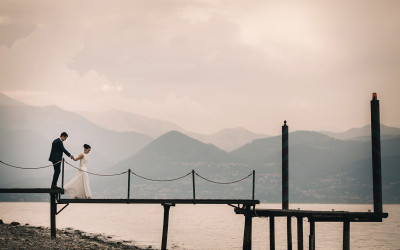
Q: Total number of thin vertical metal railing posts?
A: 4